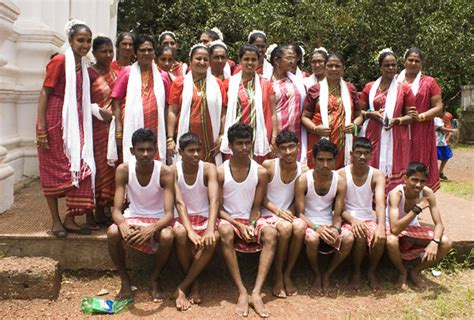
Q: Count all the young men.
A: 7